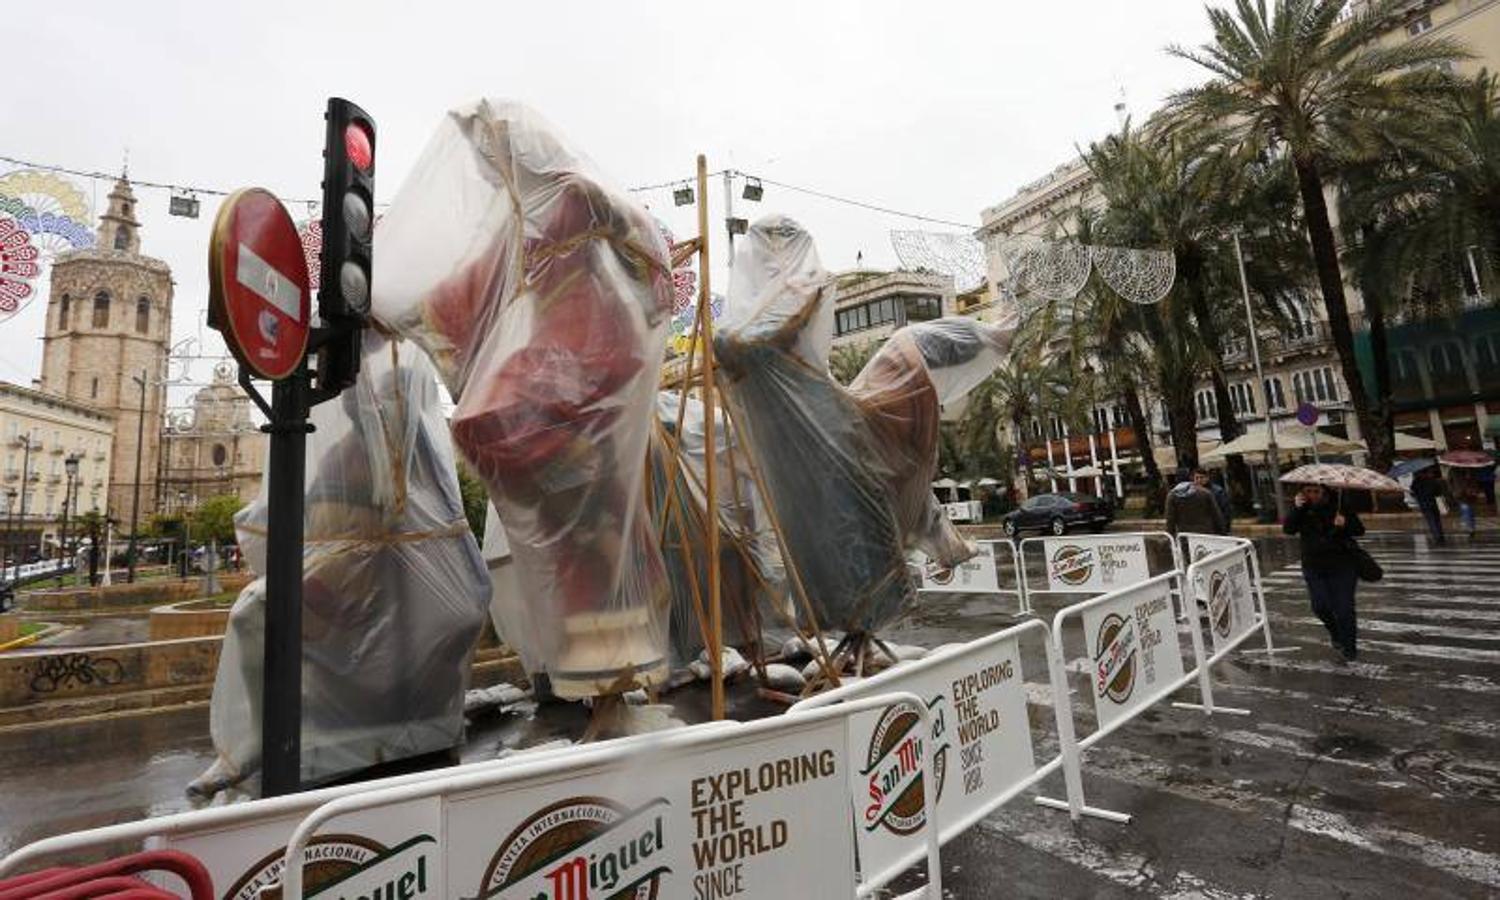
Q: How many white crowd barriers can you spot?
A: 8